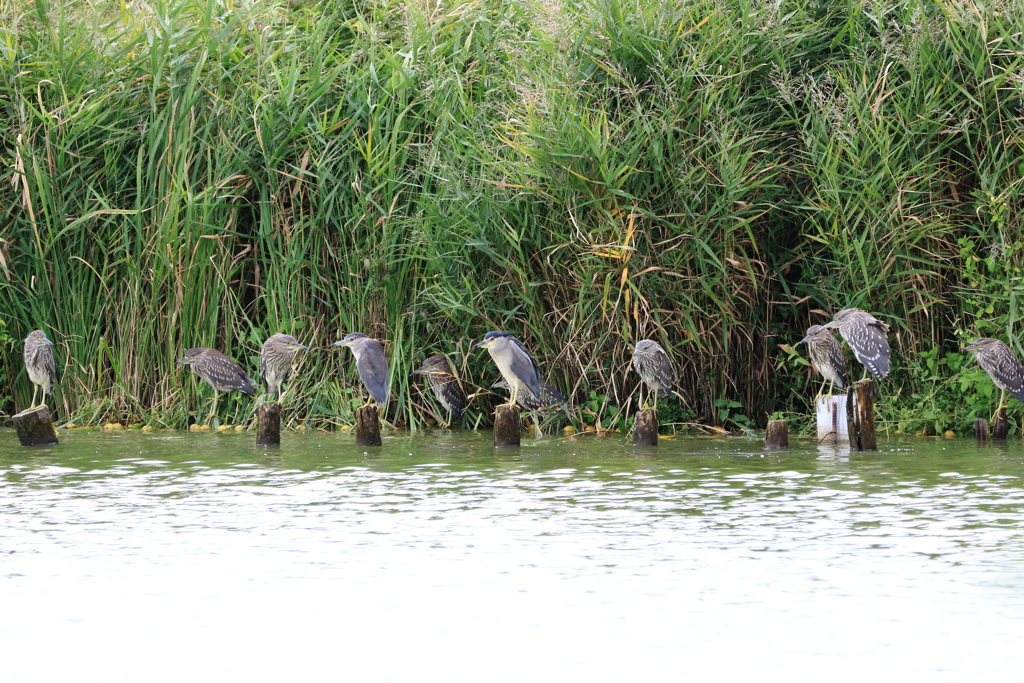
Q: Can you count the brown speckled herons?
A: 9